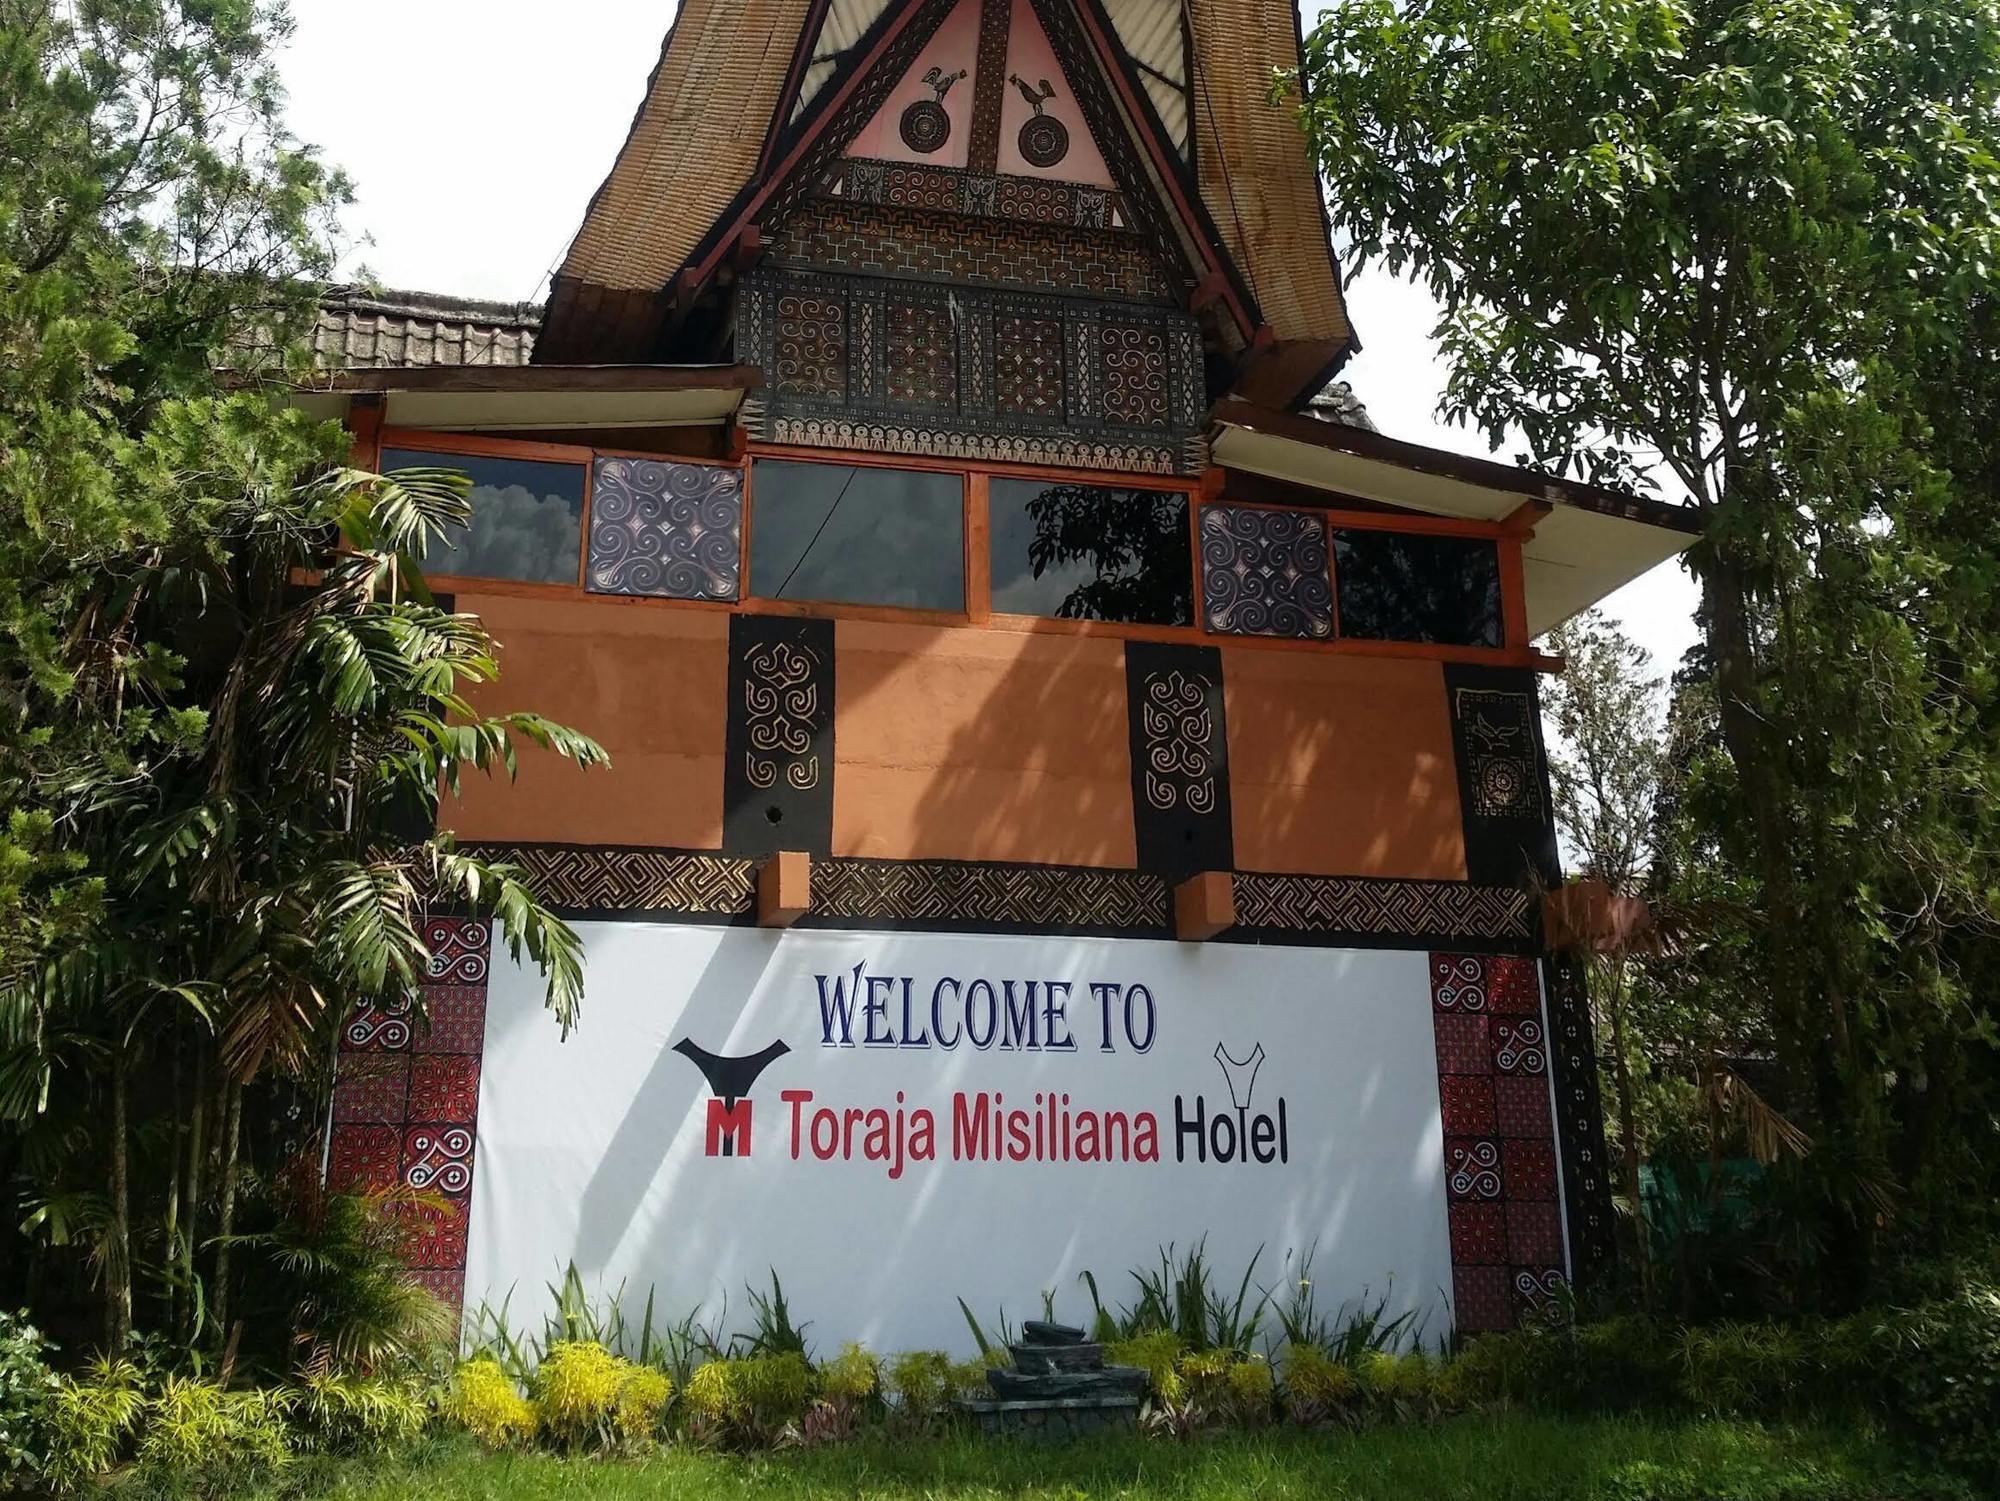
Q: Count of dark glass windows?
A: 4